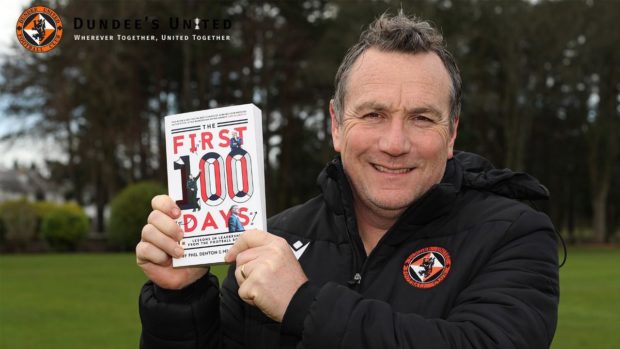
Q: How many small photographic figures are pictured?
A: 3